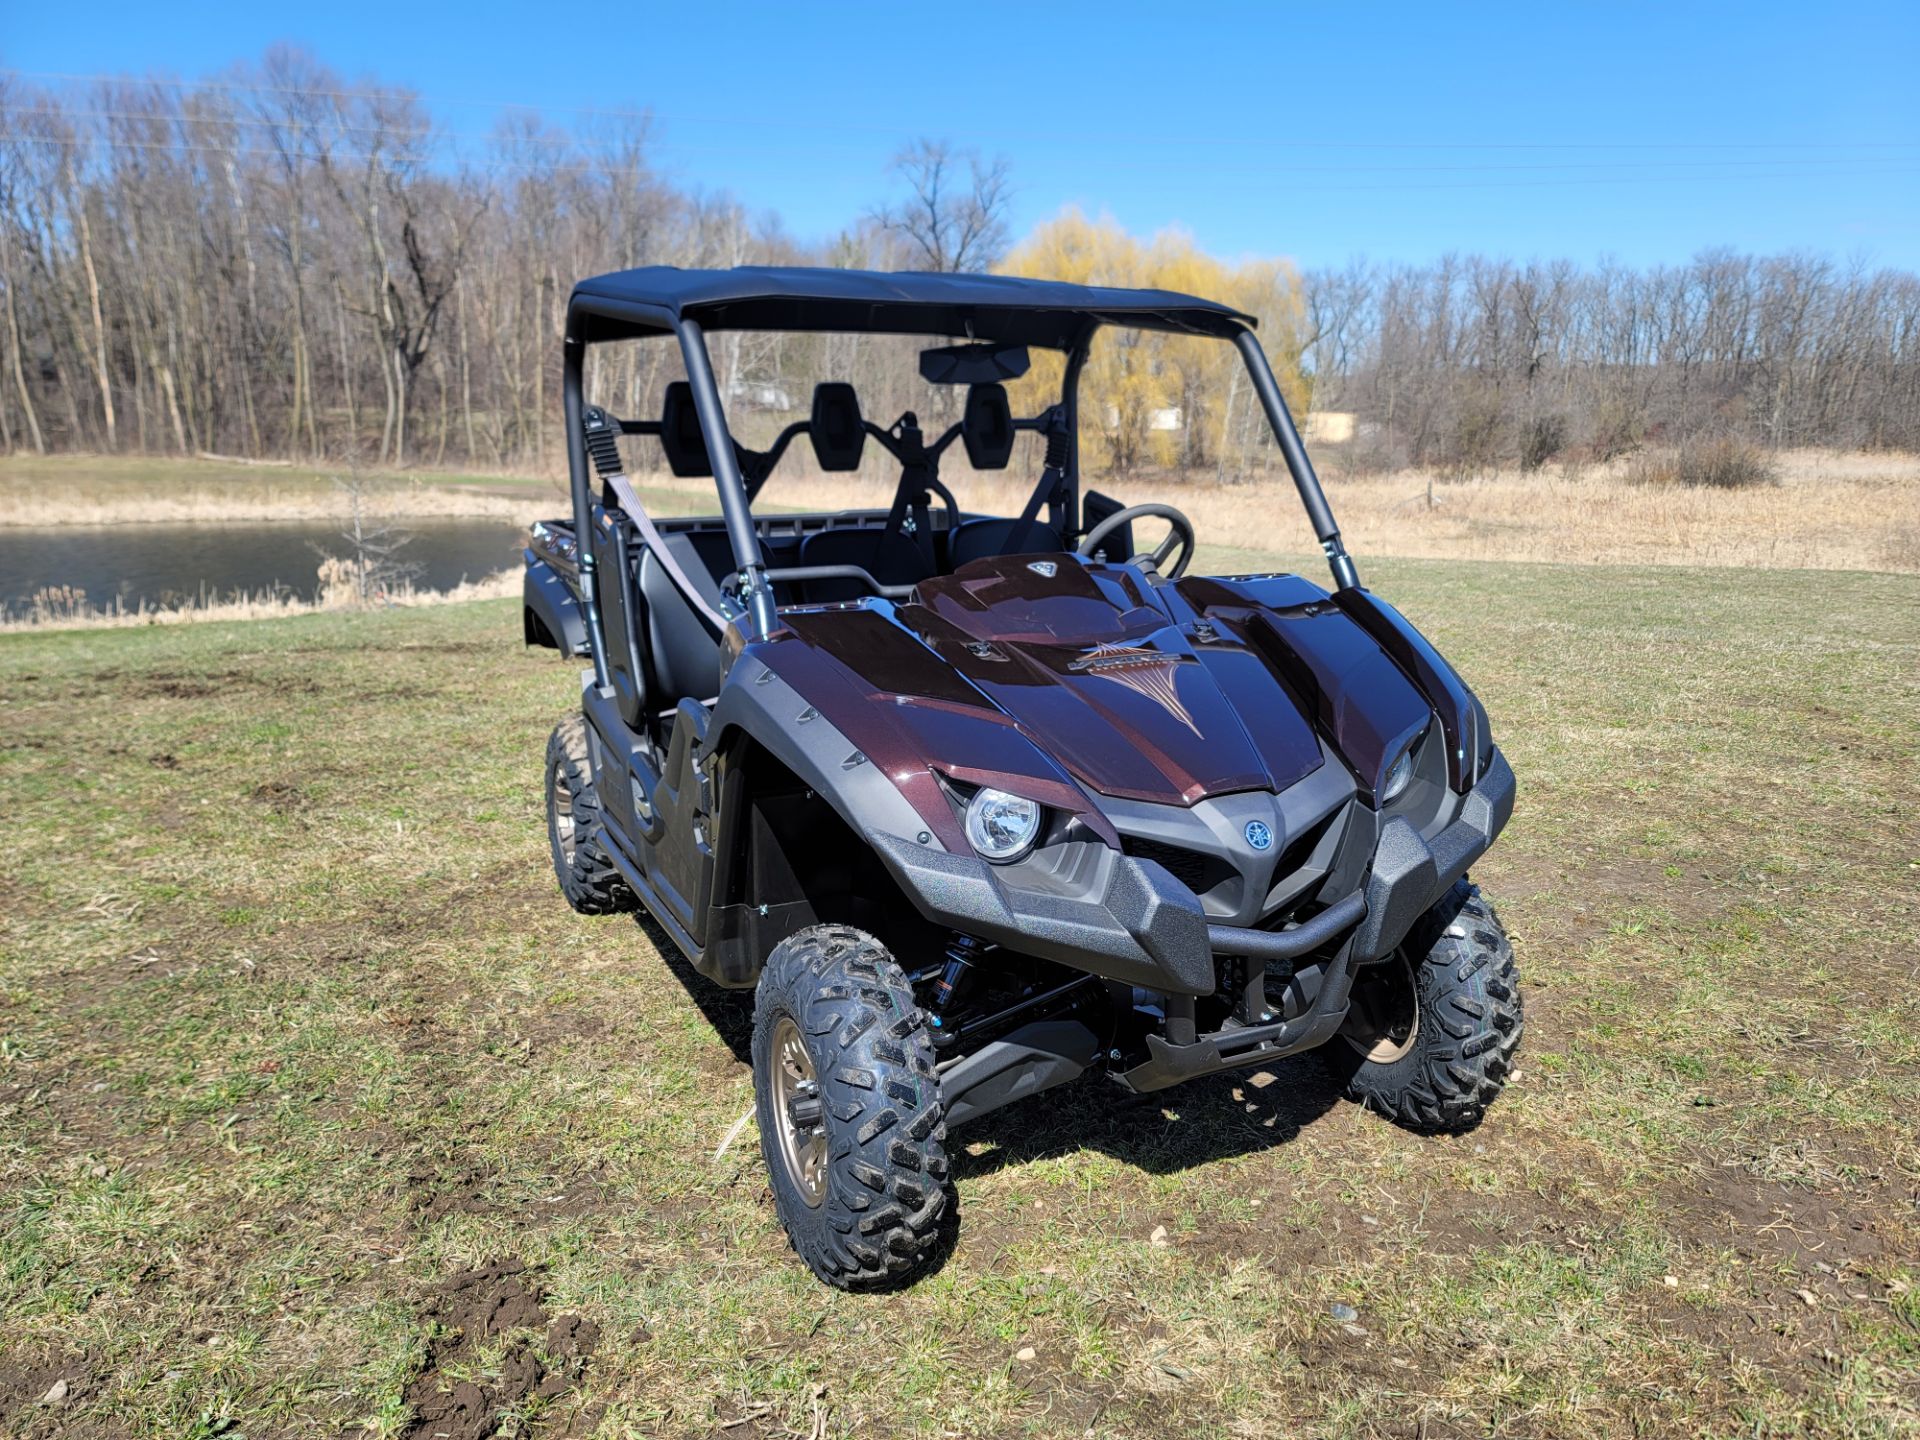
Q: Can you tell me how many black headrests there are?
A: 3